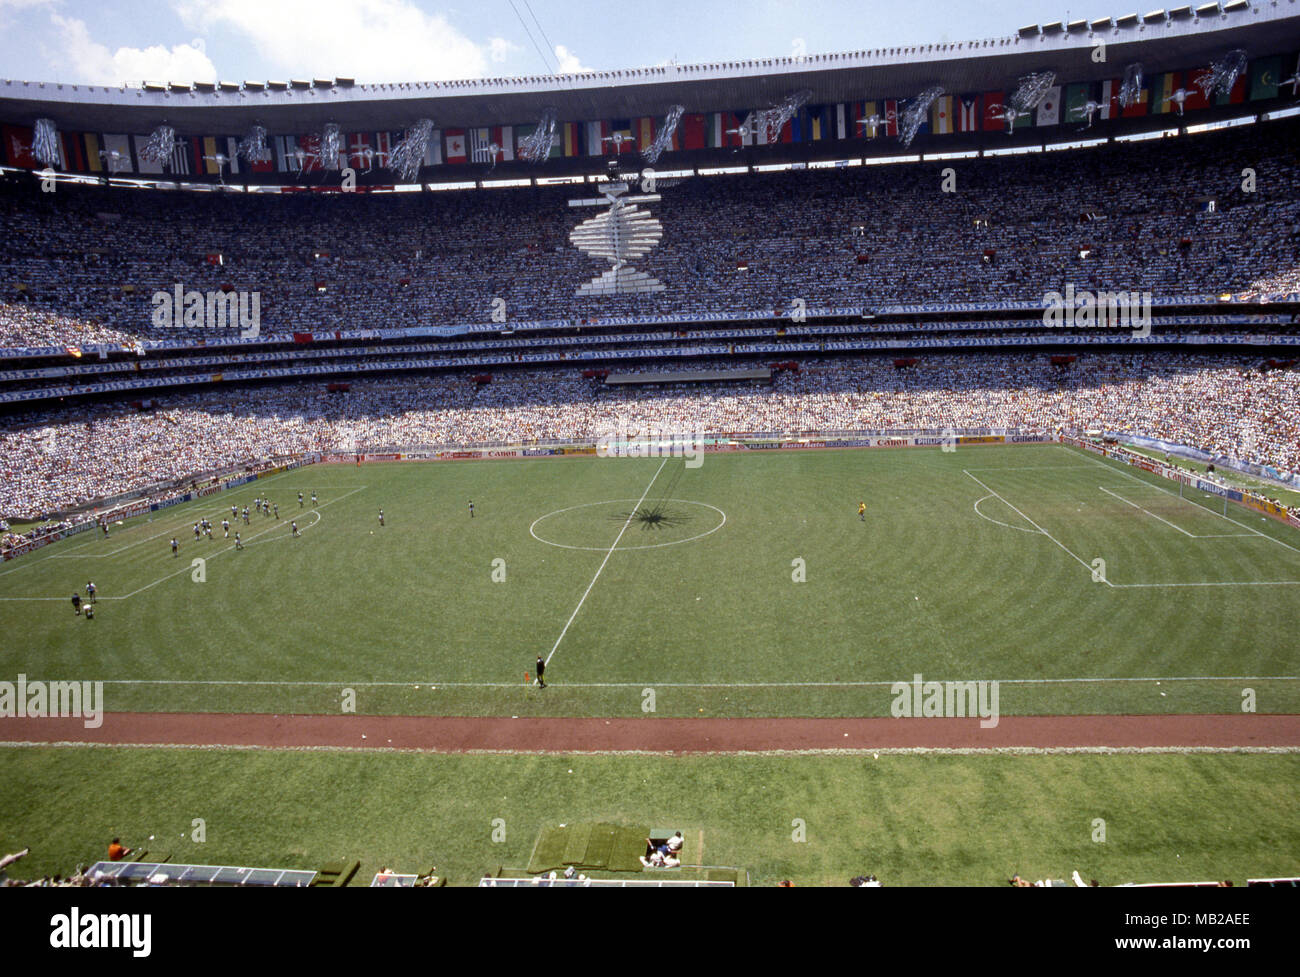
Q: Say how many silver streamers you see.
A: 12